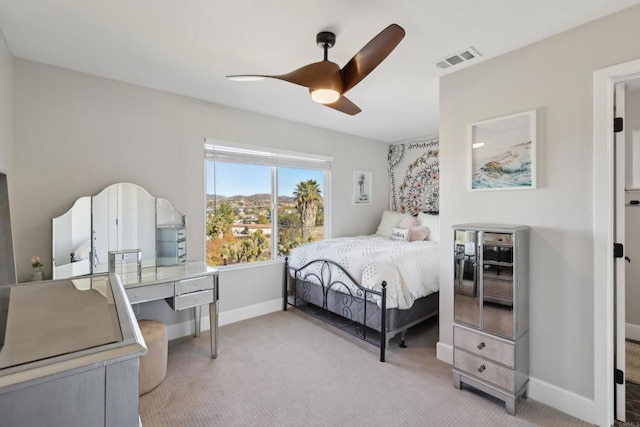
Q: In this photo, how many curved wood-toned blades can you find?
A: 3